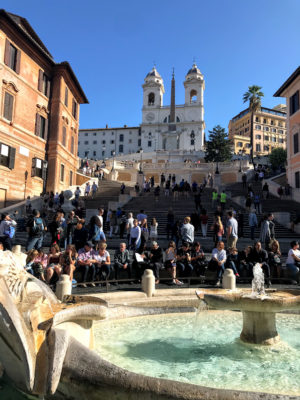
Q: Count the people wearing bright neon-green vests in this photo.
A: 2